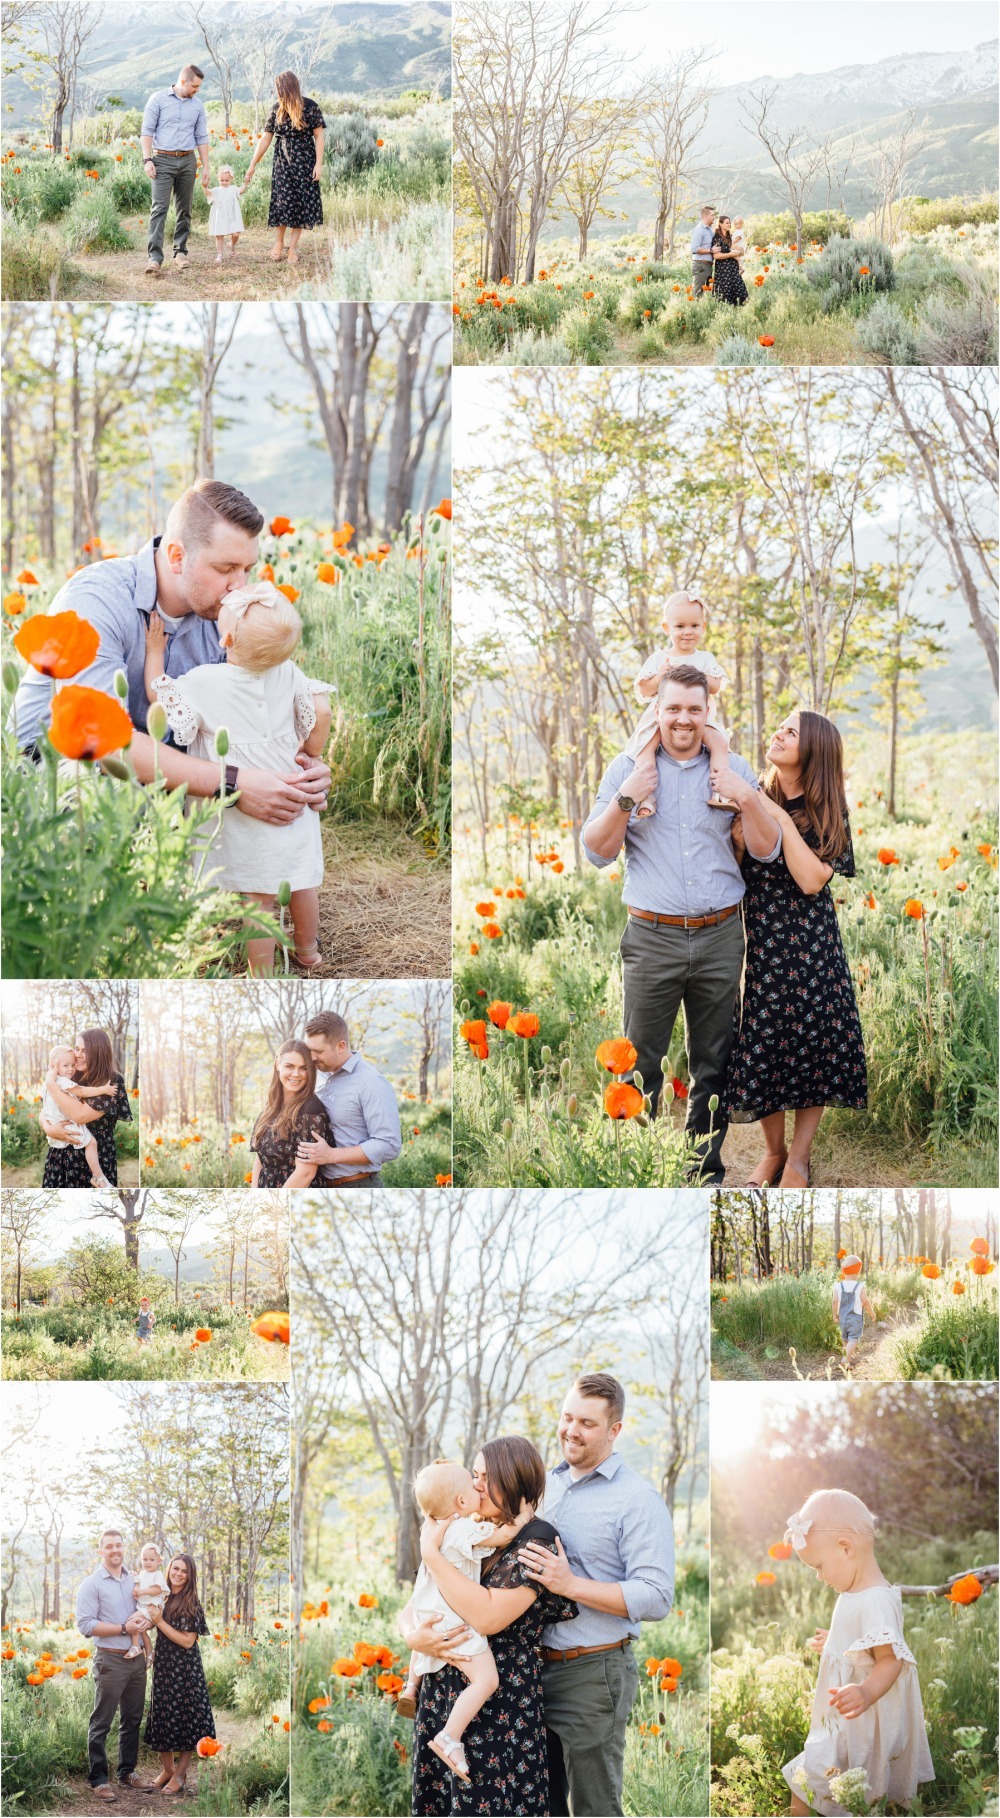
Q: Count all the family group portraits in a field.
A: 5